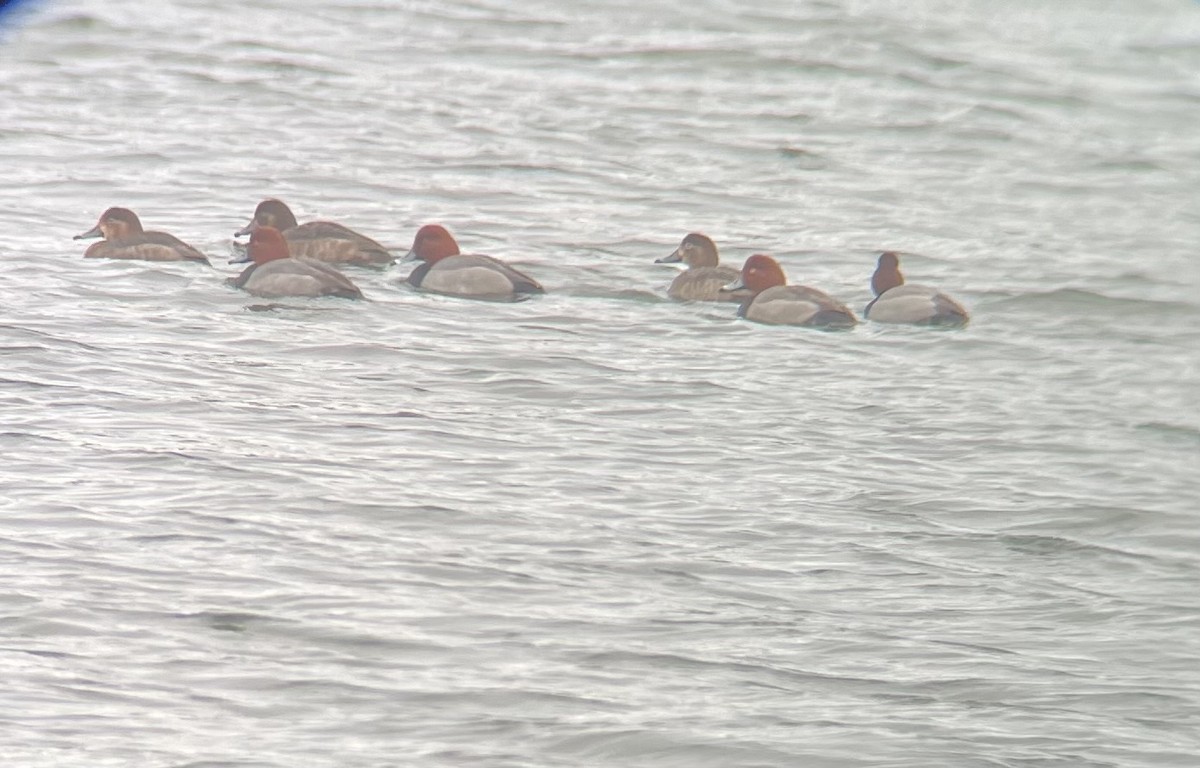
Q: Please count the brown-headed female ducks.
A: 3